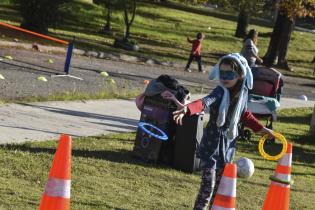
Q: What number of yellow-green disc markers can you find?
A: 6